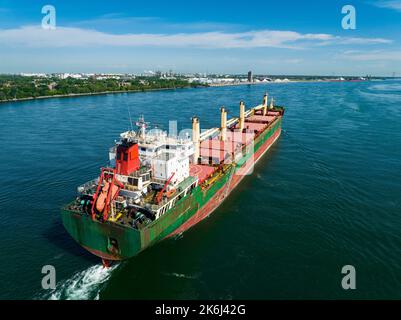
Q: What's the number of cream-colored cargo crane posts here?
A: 4